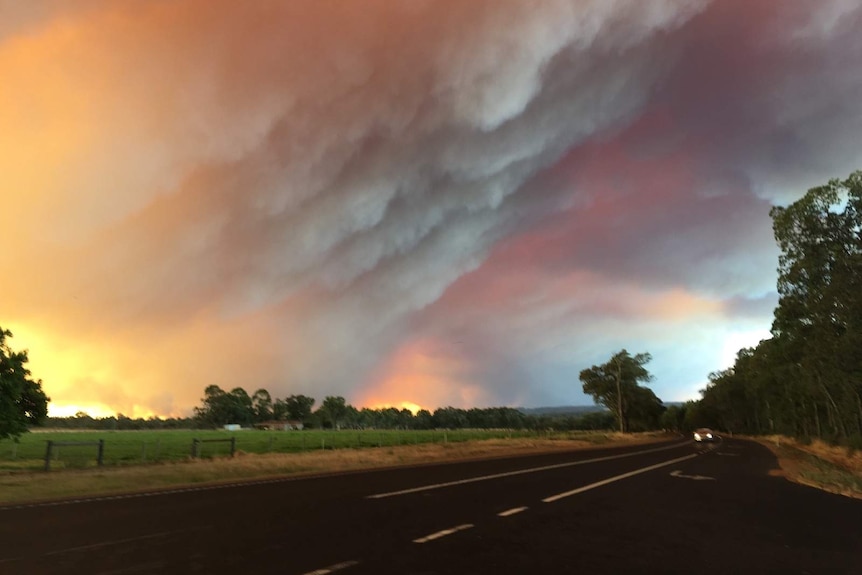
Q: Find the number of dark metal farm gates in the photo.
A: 2